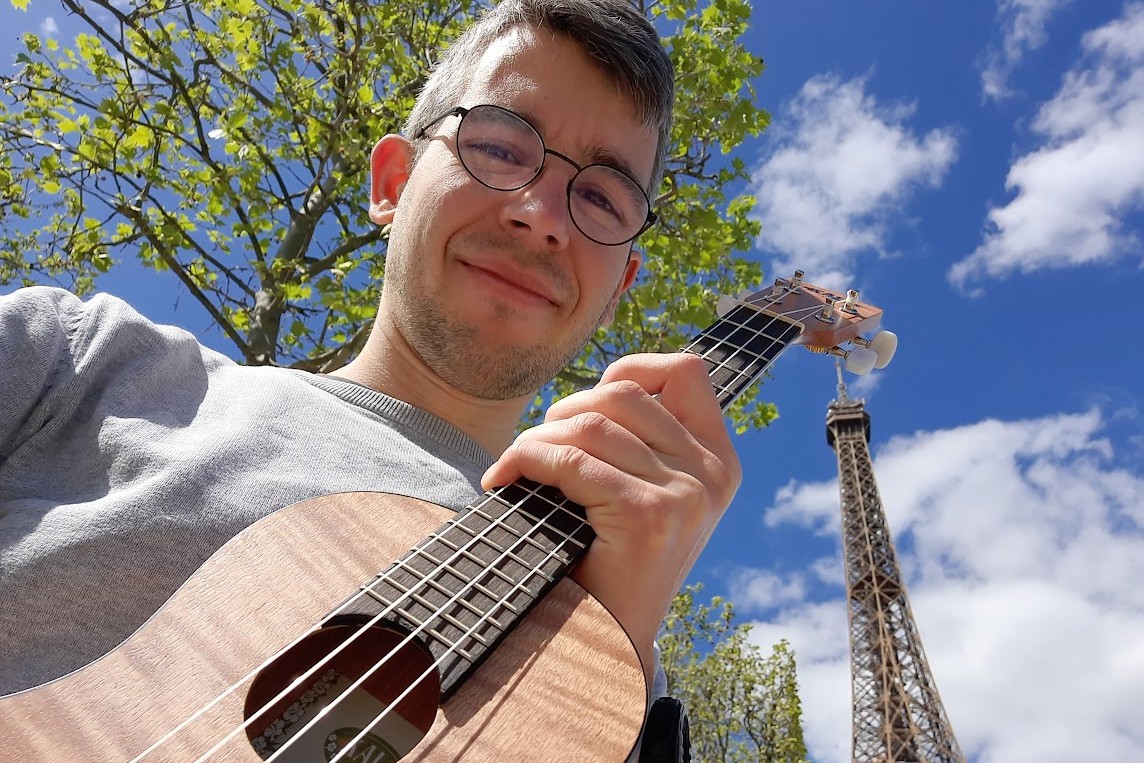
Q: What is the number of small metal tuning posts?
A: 4